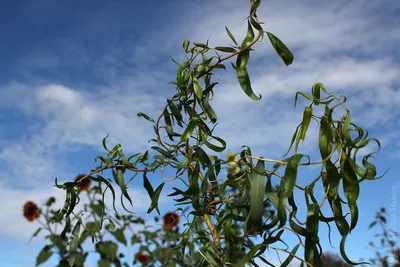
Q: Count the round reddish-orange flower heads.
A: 4